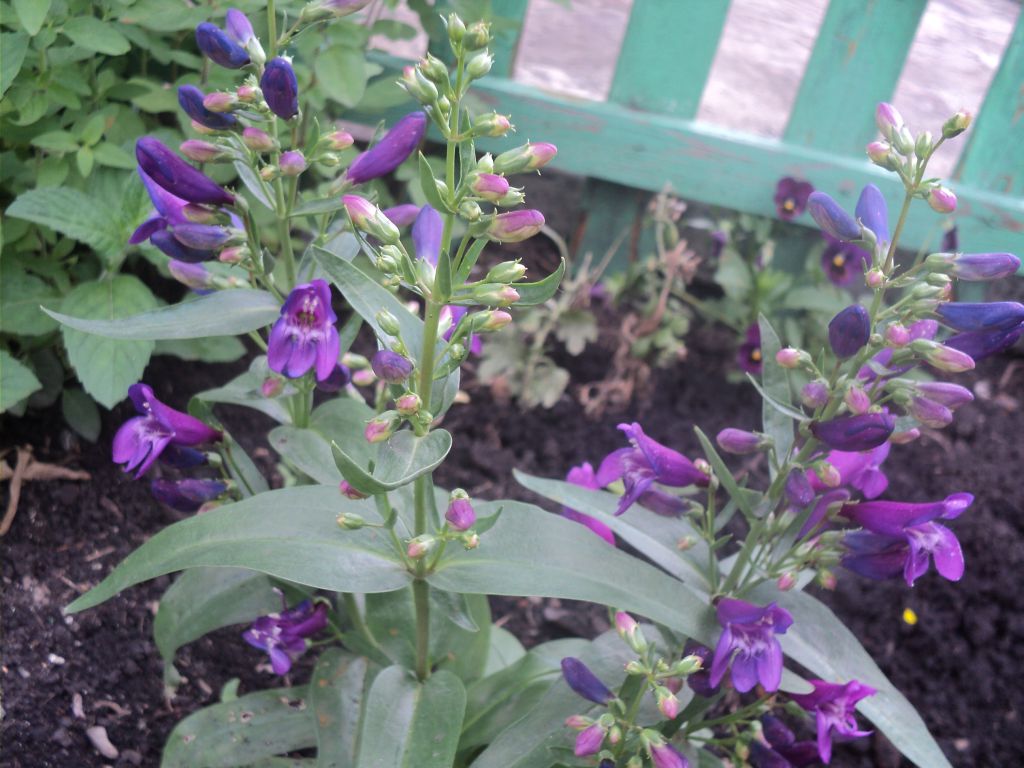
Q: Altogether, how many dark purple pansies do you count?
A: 3